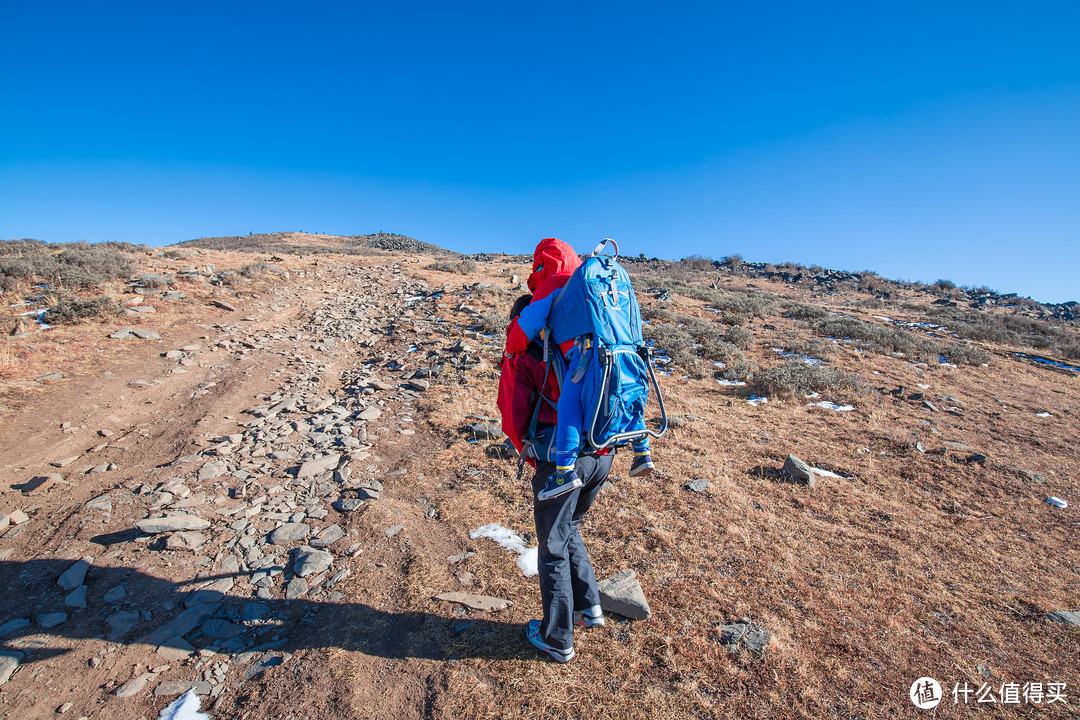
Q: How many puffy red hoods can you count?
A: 1